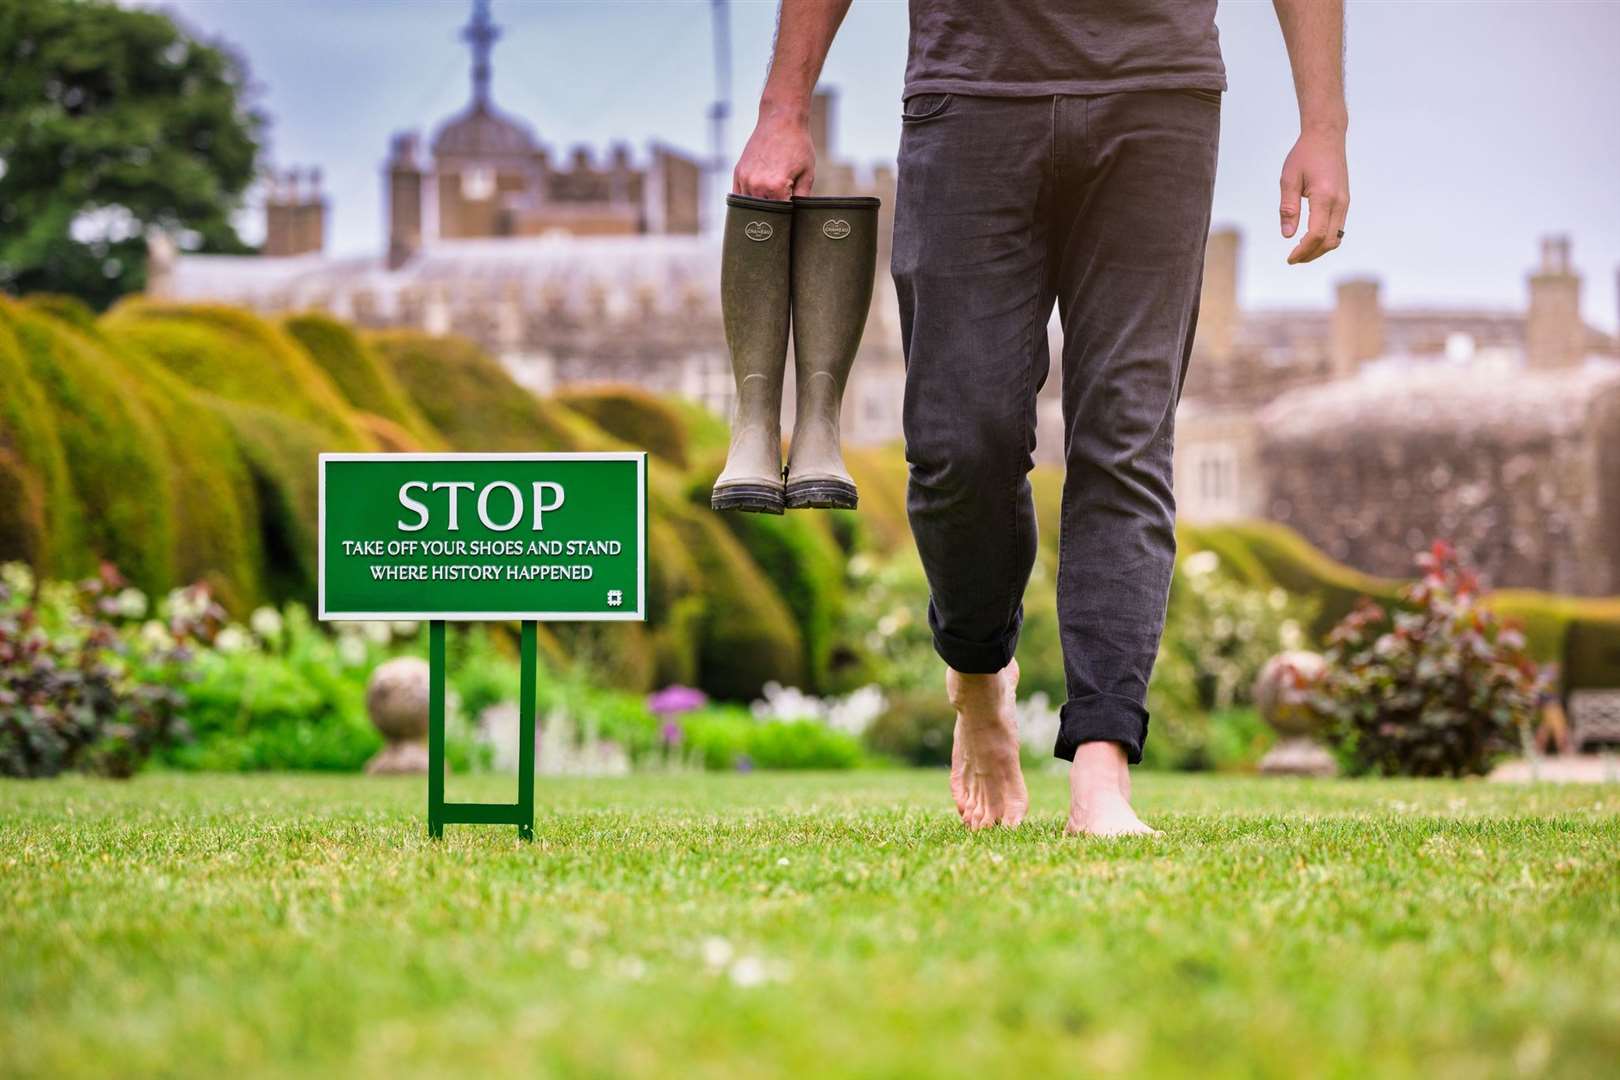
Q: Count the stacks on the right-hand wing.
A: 3